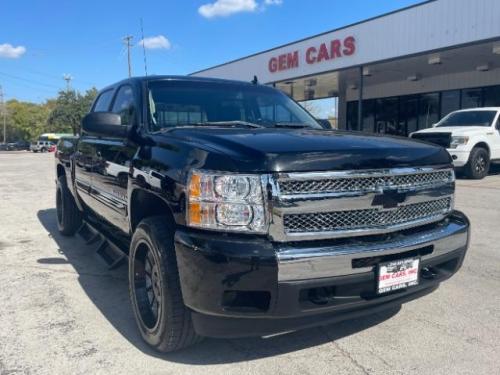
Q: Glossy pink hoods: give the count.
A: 0